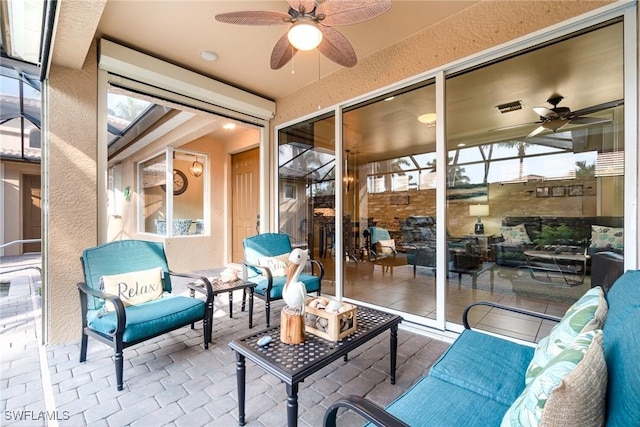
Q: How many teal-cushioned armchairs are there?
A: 2